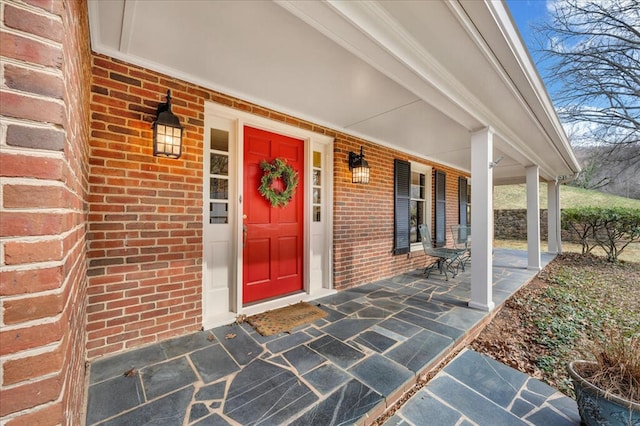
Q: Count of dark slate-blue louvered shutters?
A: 3